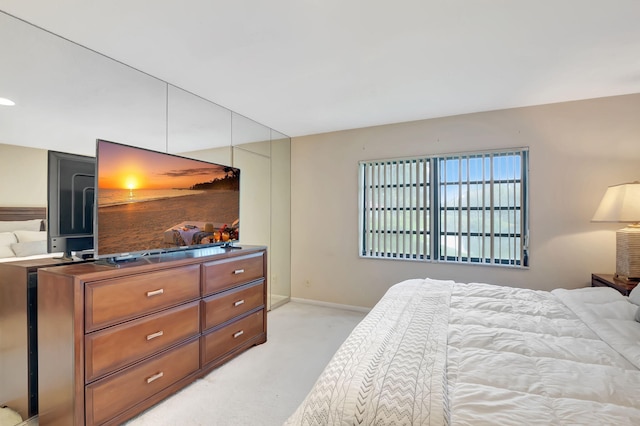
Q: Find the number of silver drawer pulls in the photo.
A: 6